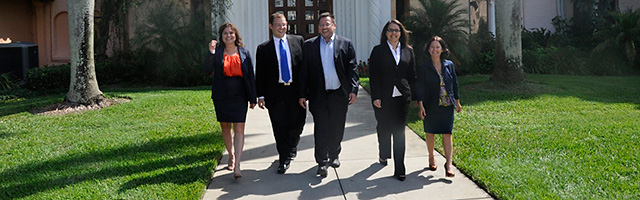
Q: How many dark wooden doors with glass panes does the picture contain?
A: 2